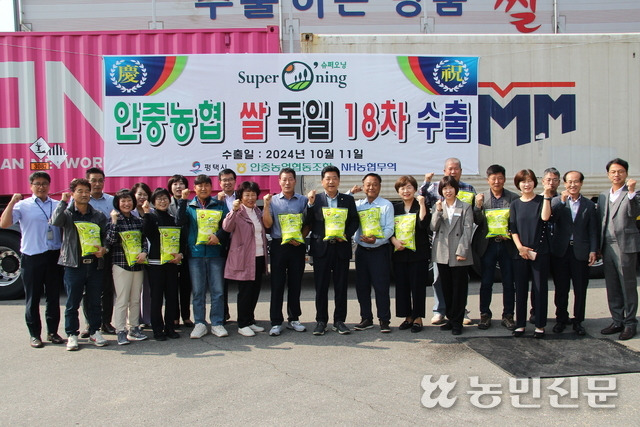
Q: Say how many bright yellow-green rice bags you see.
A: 10